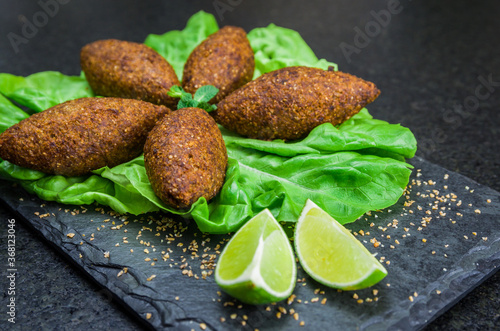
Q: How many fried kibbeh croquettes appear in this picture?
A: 5